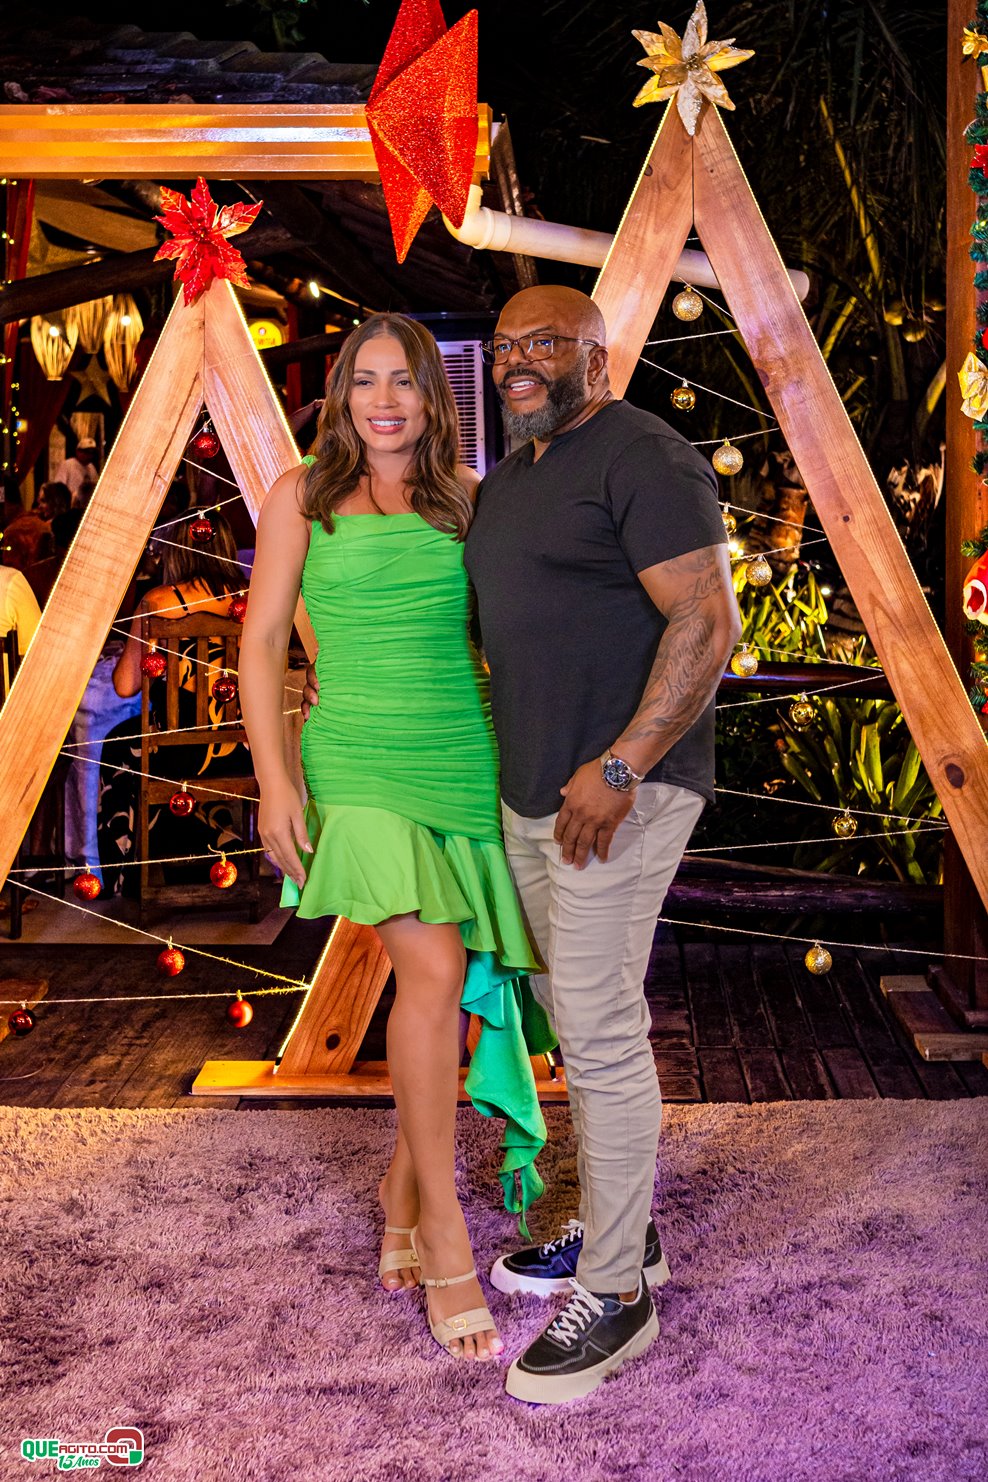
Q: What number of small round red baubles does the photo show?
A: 11